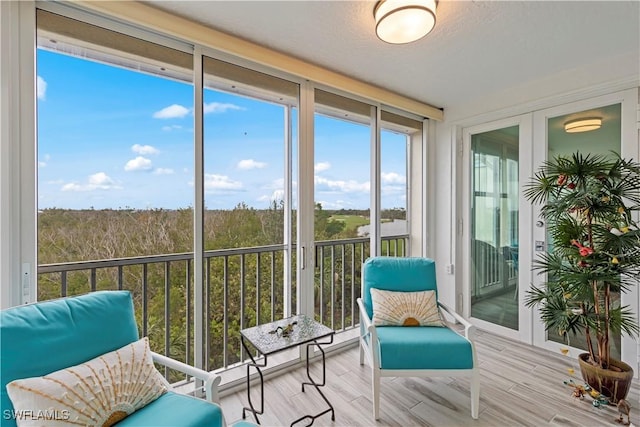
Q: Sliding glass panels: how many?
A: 4